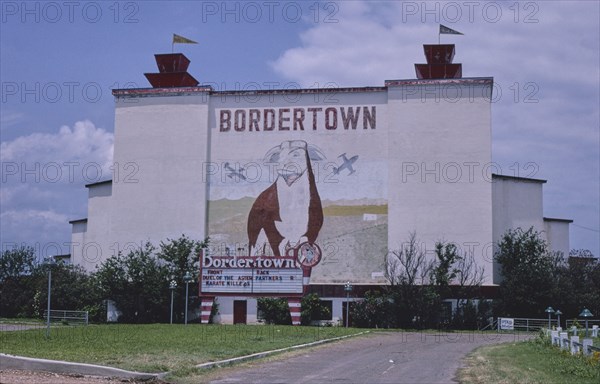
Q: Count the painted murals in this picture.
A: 1